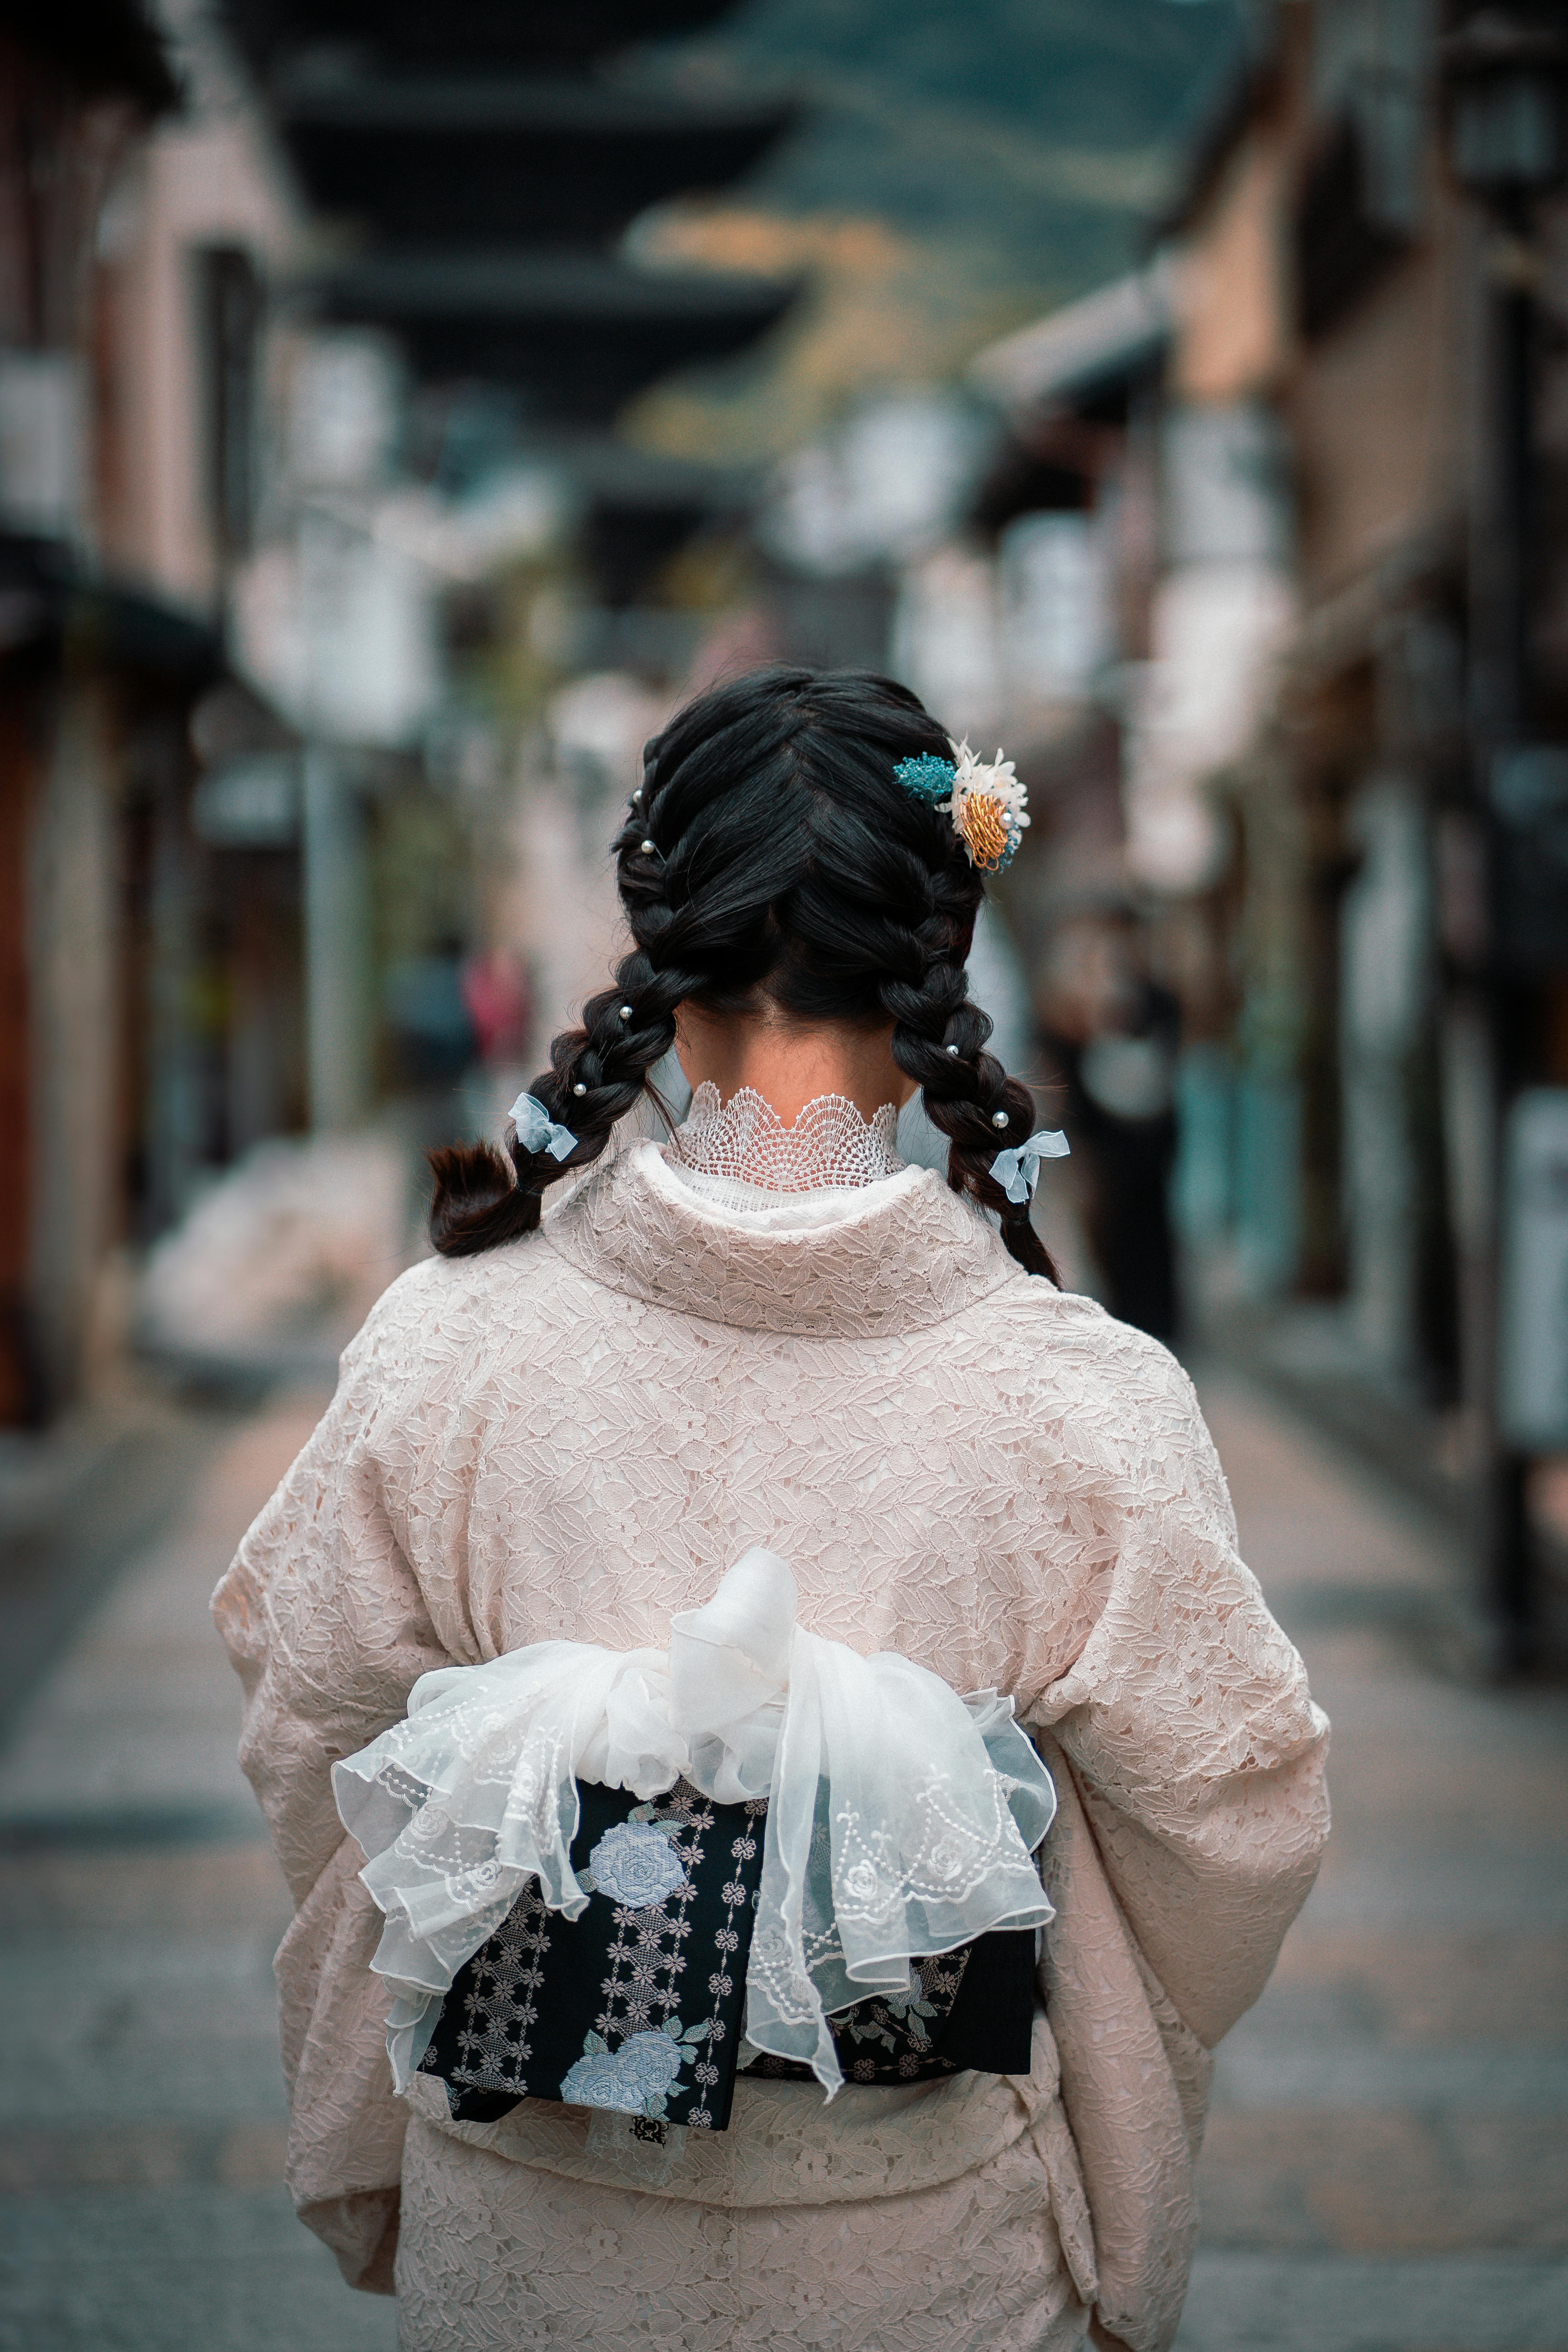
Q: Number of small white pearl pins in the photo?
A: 6